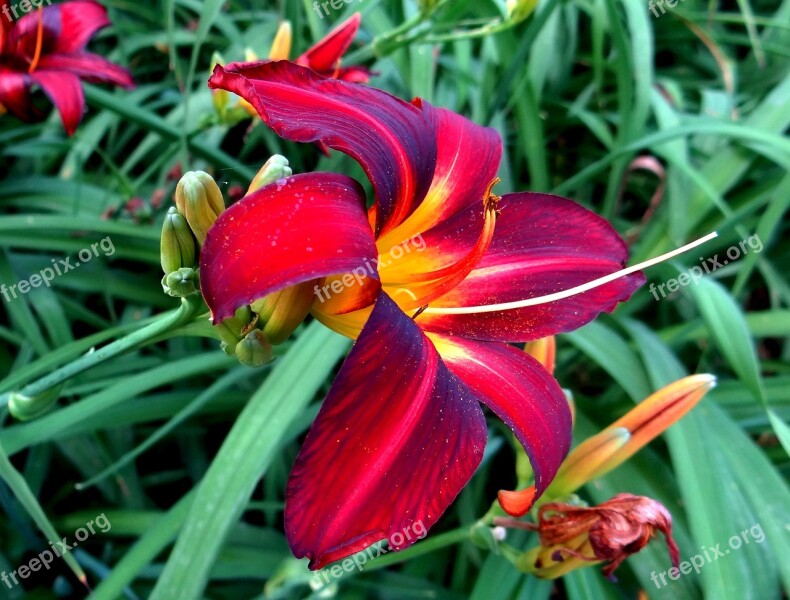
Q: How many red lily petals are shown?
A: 6